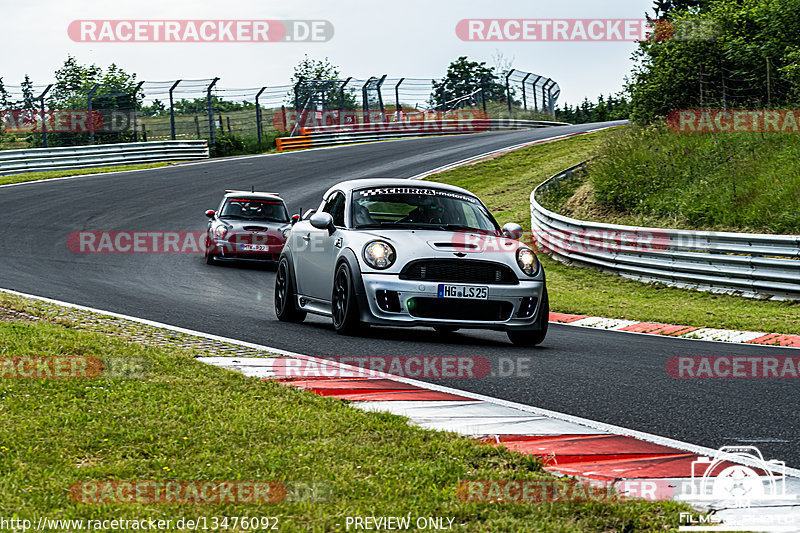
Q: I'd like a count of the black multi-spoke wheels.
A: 2